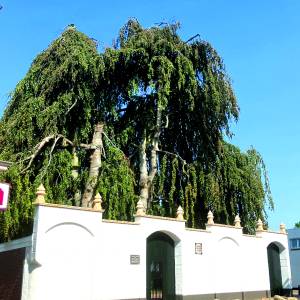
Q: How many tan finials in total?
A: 8